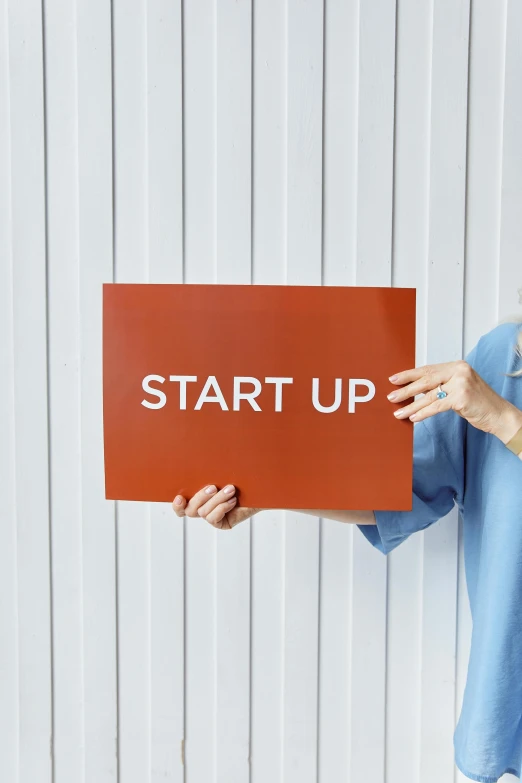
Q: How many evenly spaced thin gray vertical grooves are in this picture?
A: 7